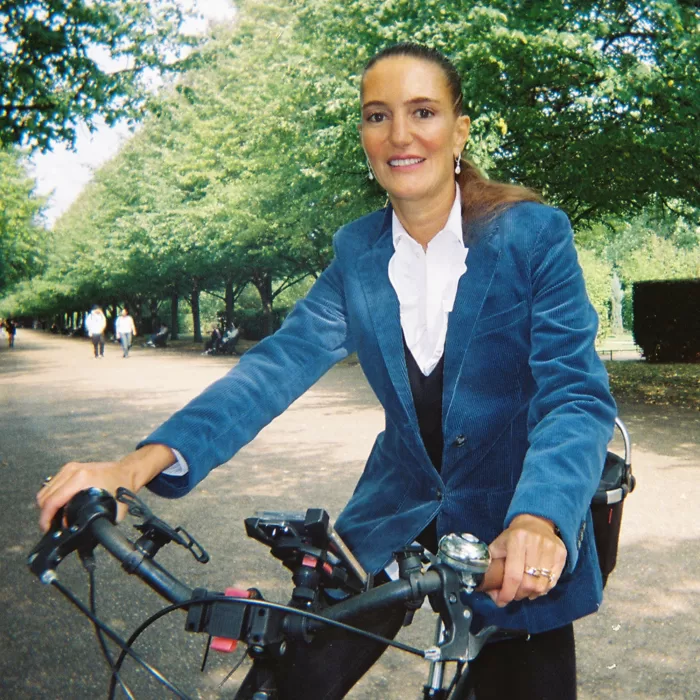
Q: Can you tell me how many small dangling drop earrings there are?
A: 2